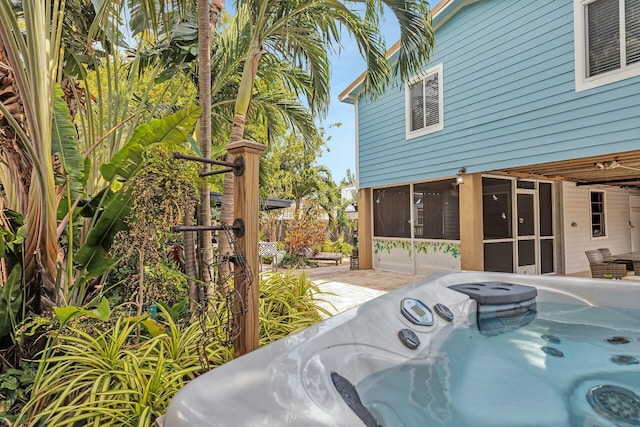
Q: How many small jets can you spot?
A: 4